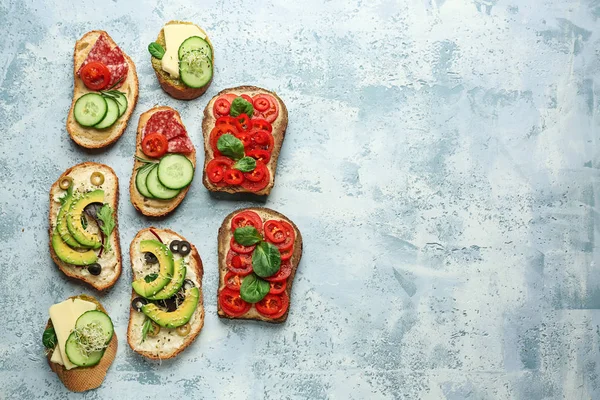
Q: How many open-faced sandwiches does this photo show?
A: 8